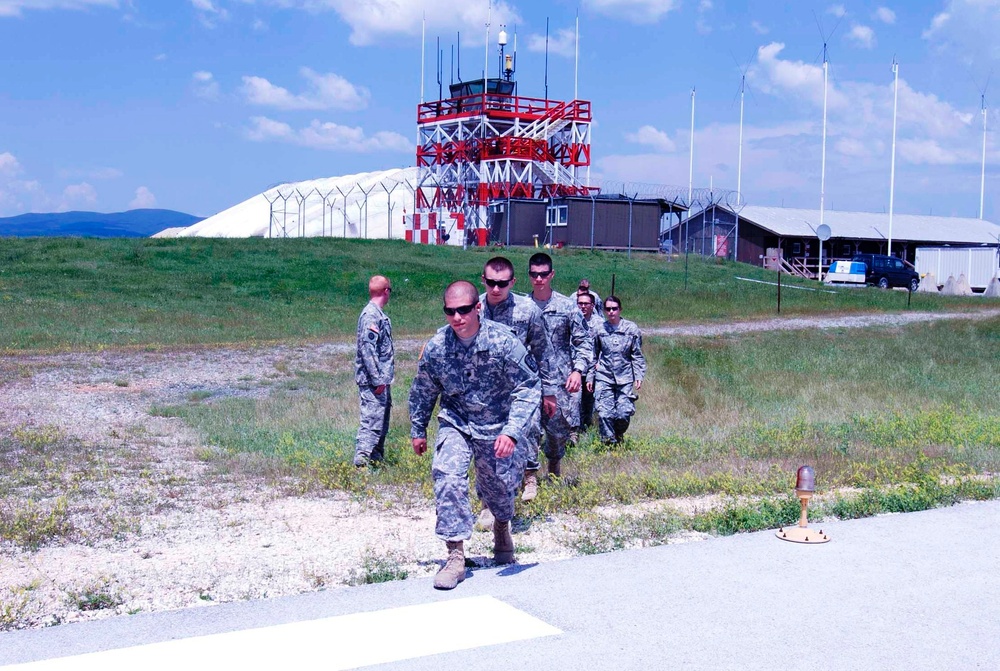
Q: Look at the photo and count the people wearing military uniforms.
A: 7